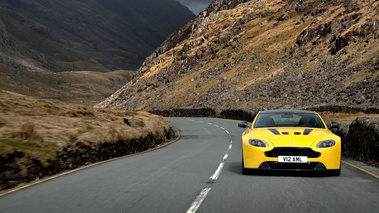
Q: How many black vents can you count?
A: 4